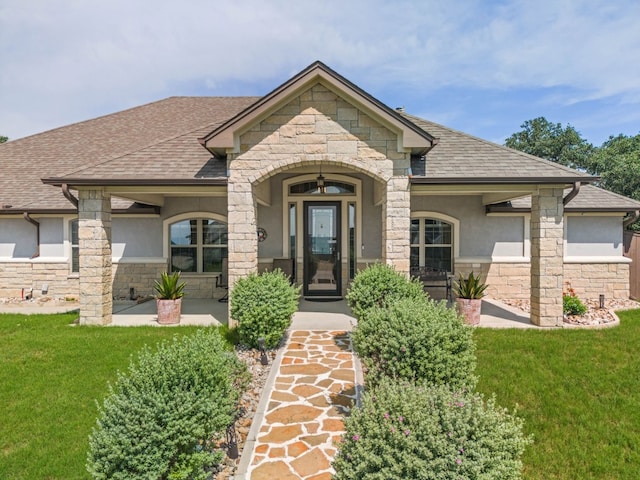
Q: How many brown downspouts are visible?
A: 4